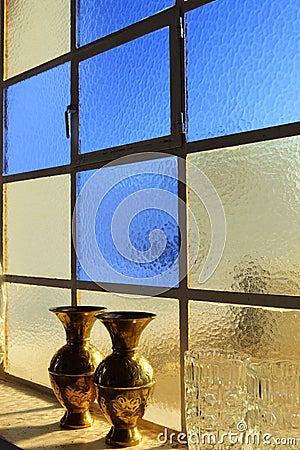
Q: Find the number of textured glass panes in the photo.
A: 11